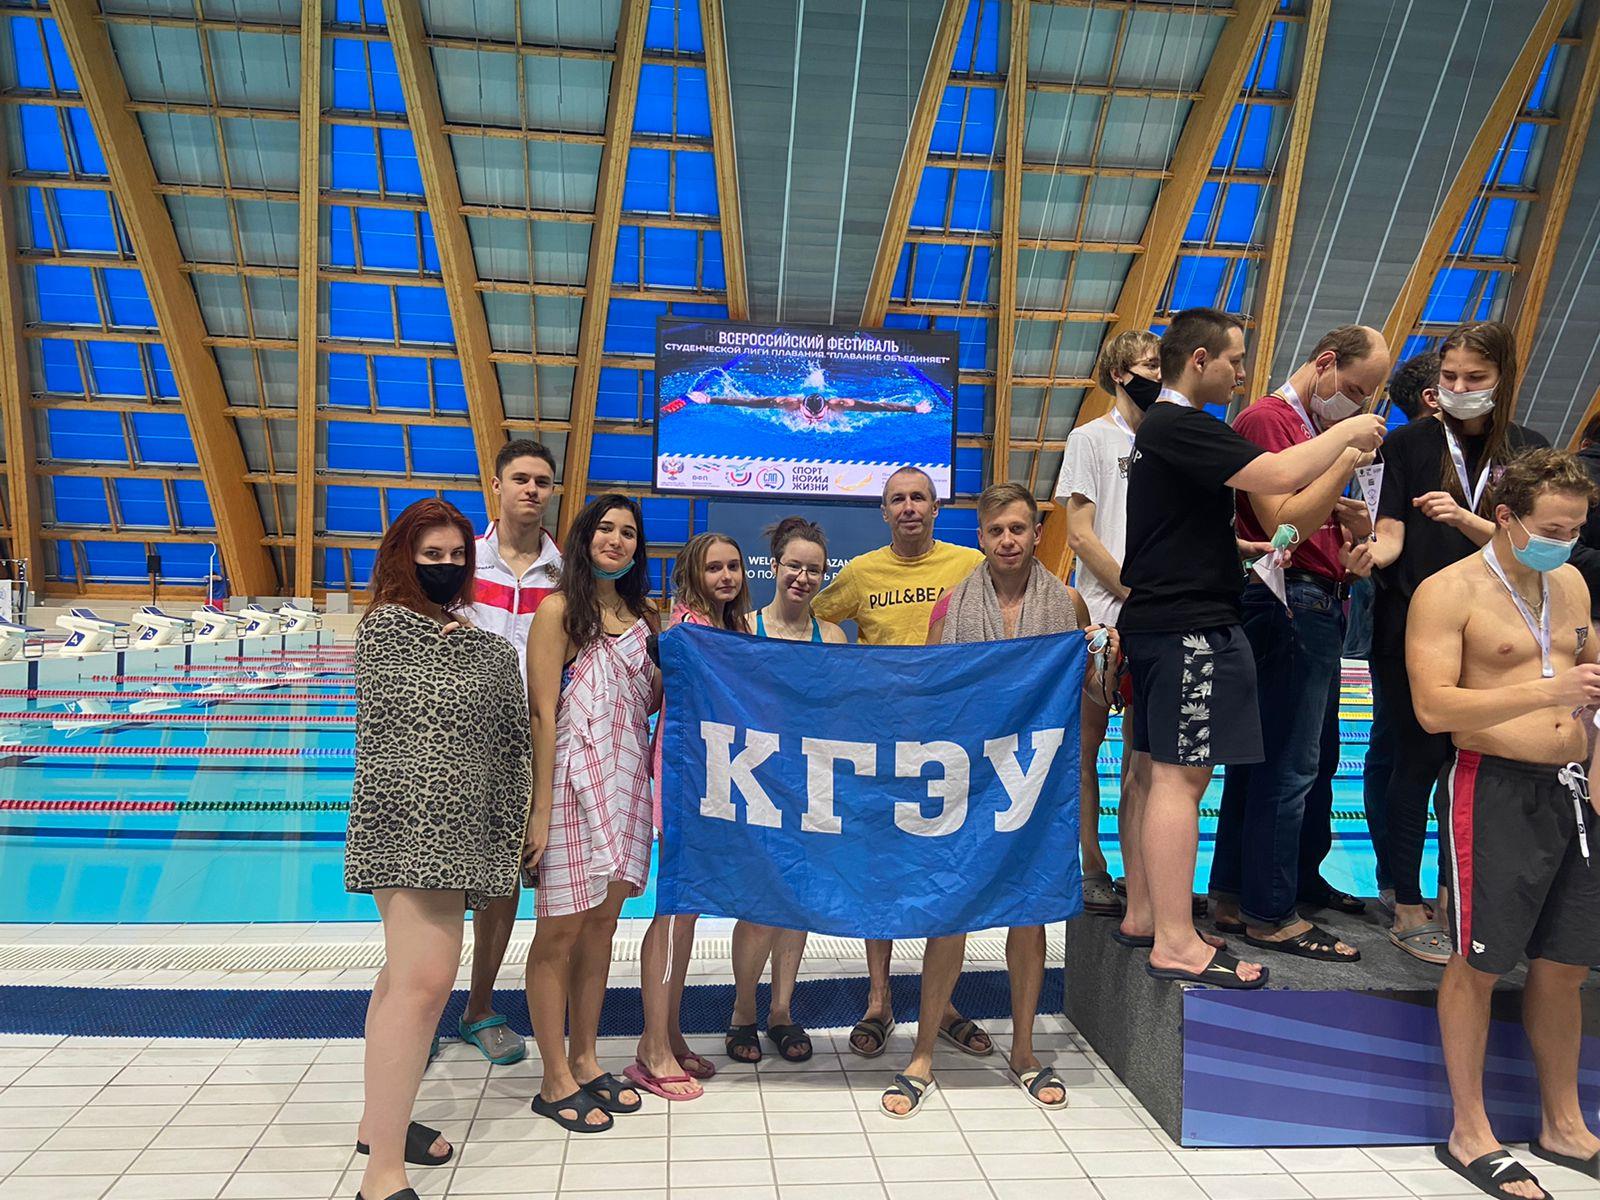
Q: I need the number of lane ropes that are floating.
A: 9